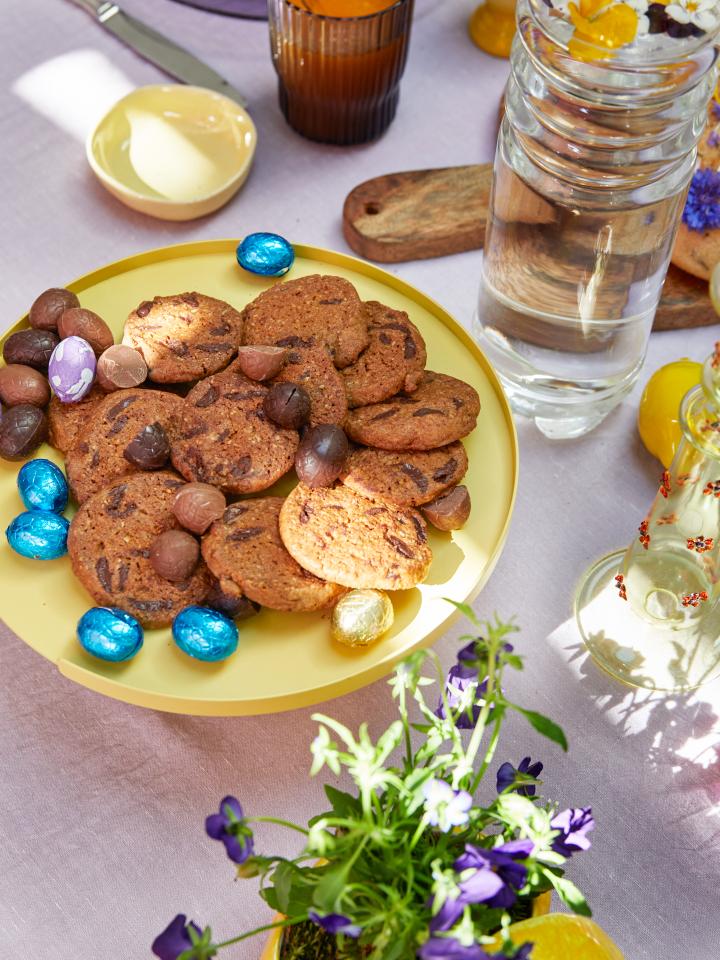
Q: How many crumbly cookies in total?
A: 12